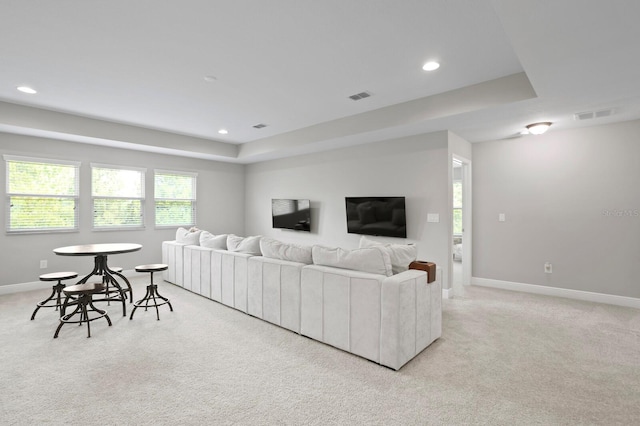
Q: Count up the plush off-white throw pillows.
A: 6